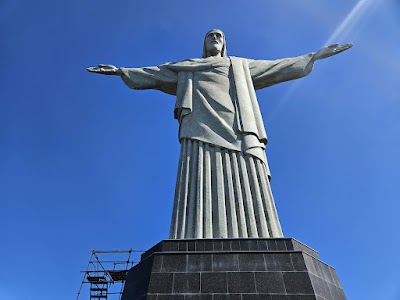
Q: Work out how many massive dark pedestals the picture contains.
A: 1